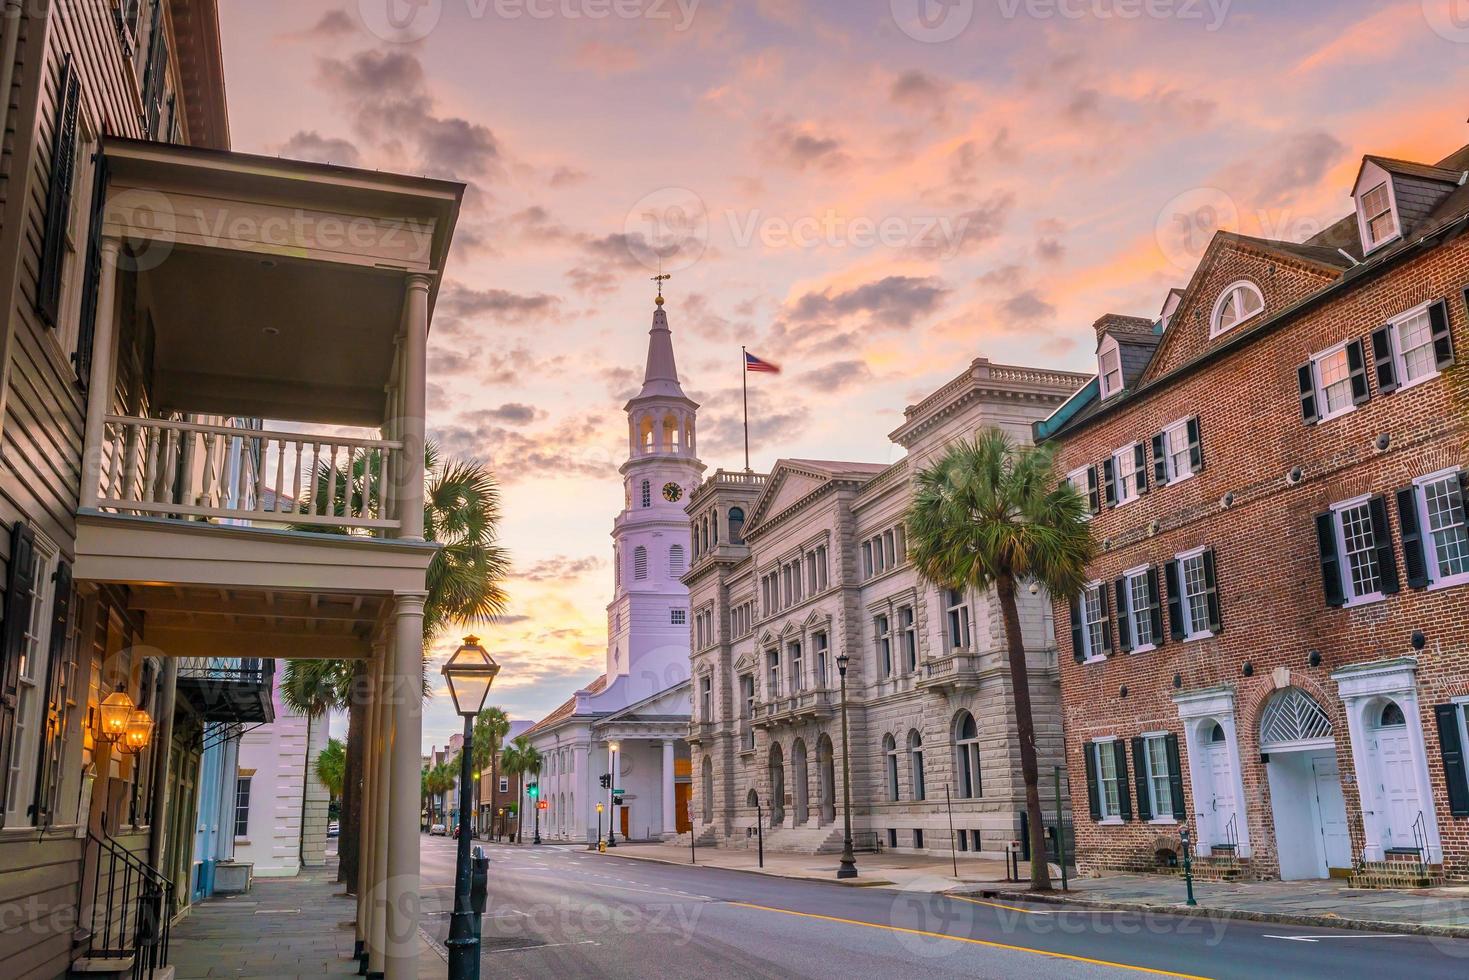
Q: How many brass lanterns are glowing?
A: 2